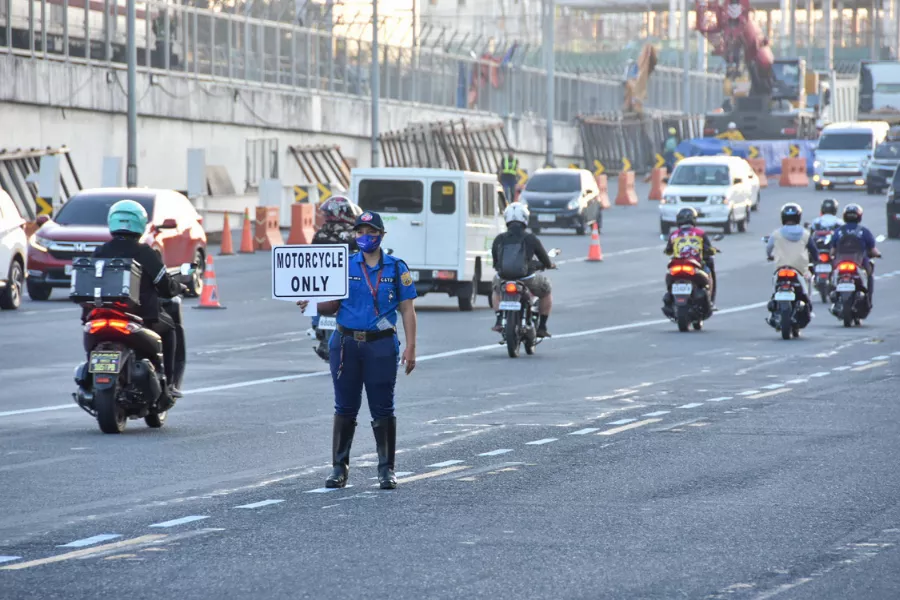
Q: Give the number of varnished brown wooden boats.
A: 0